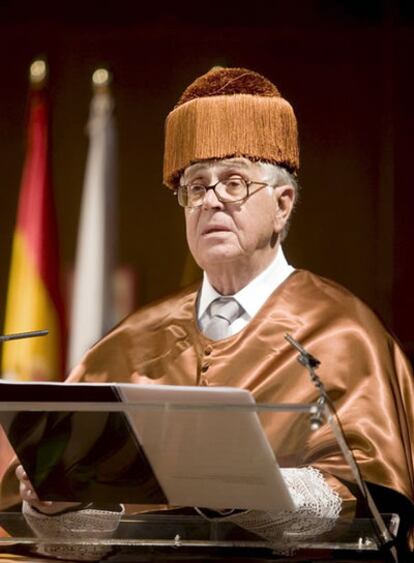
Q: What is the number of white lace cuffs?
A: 2